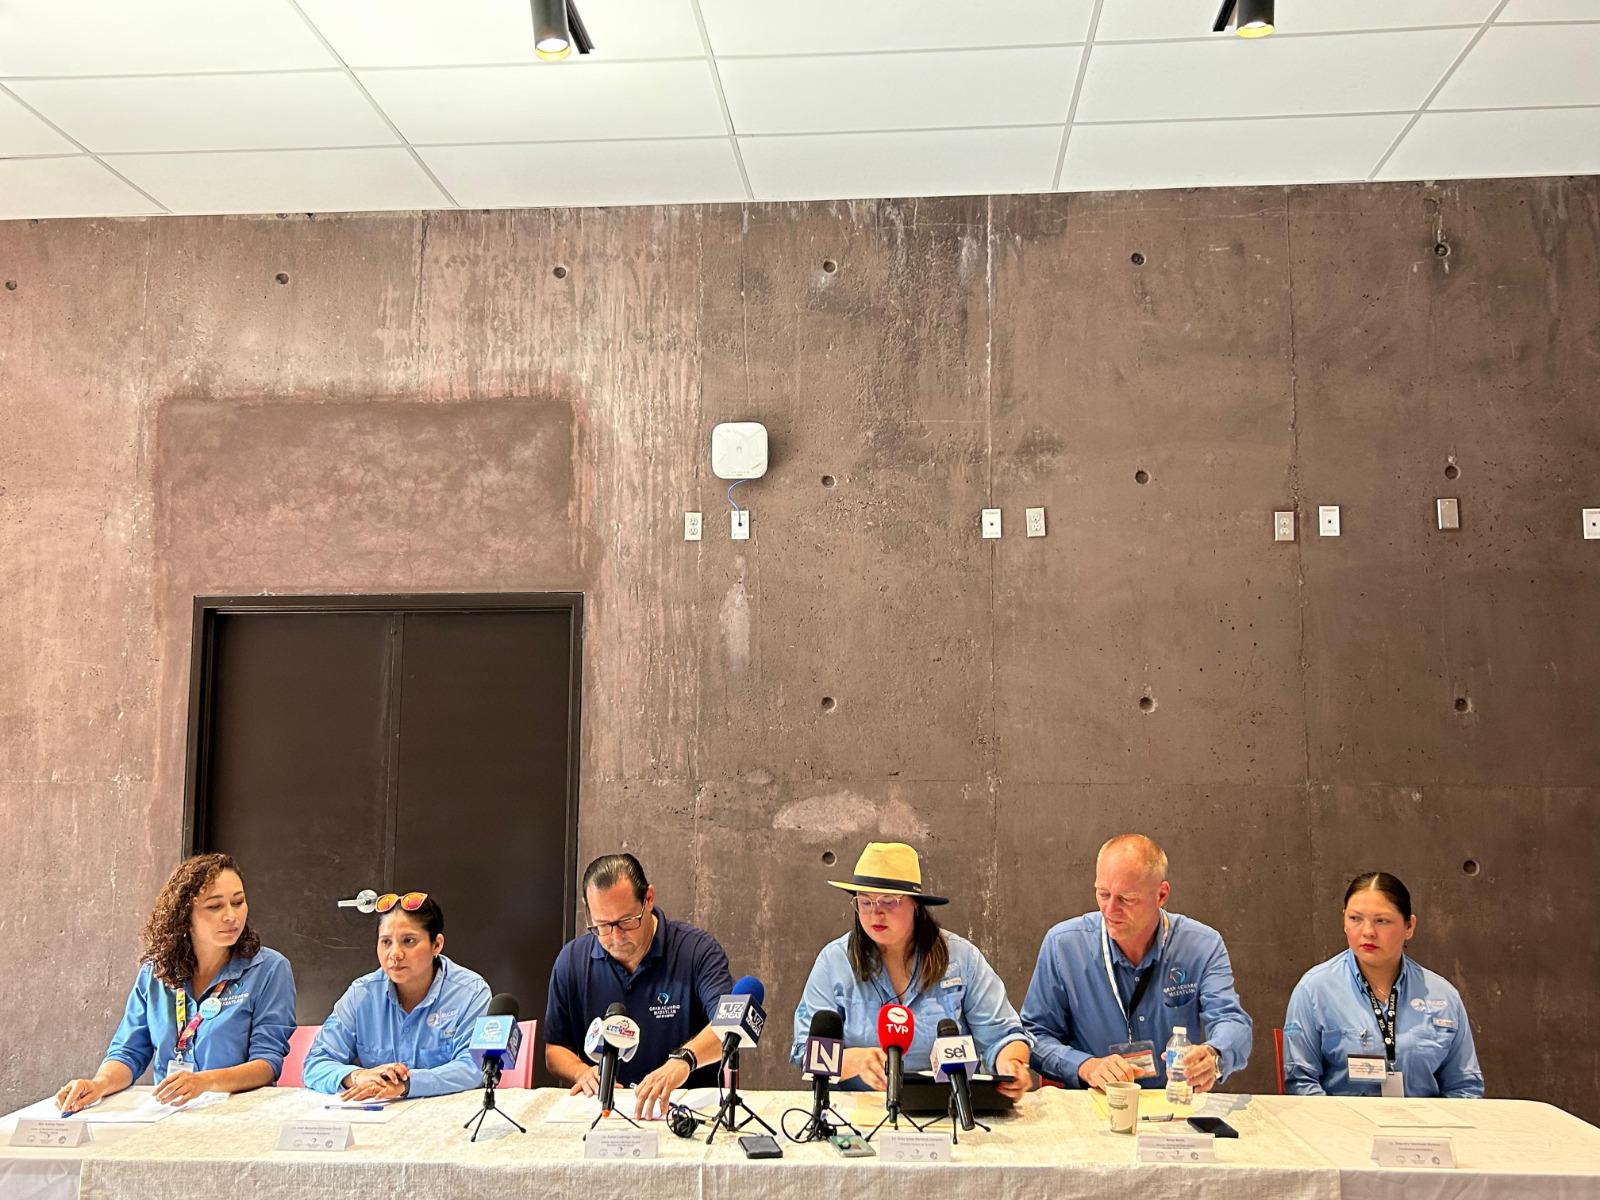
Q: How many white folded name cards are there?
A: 6